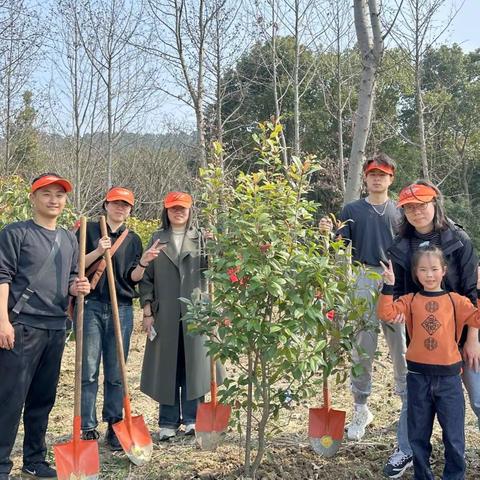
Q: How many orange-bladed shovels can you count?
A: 4